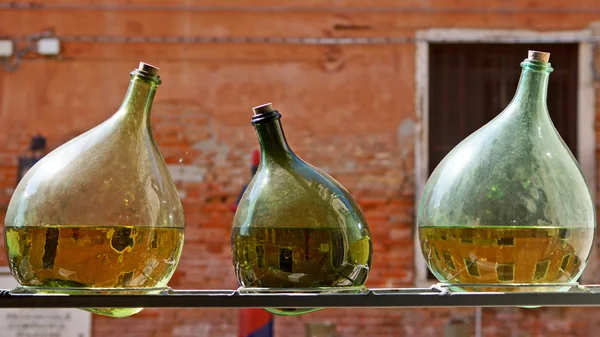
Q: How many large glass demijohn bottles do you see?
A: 3